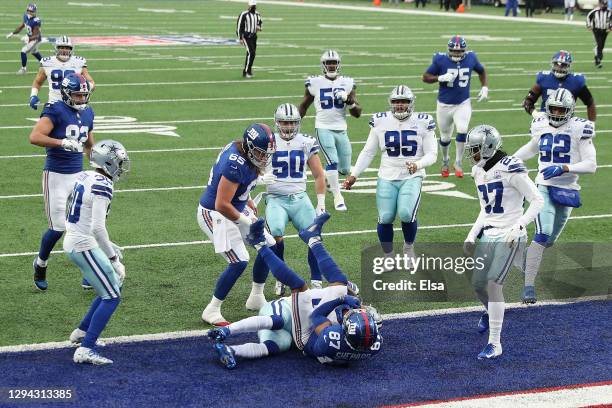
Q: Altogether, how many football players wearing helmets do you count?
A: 14